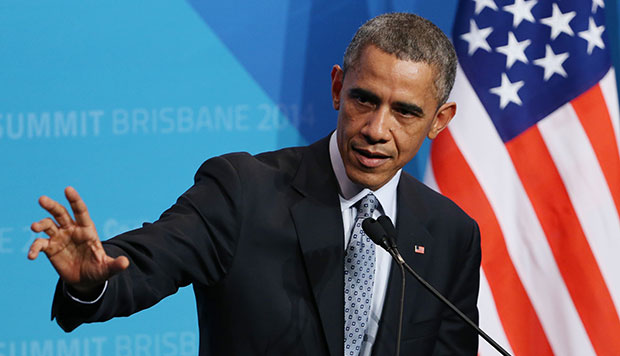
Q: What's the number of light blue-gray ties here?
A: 1